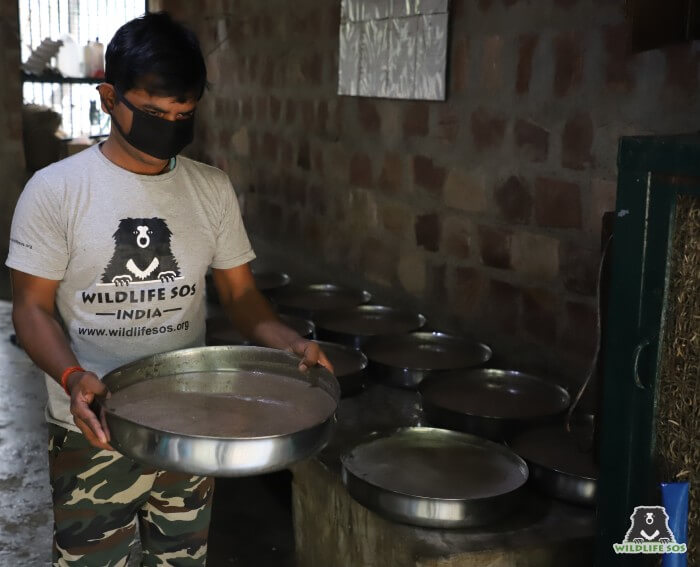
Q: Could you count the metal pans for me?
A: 10